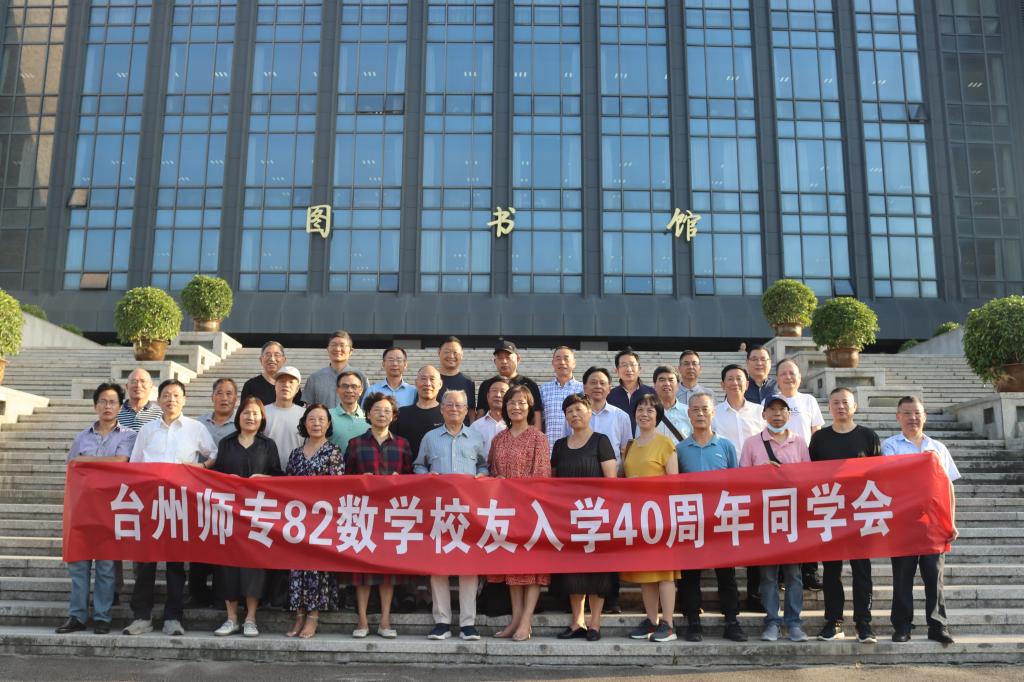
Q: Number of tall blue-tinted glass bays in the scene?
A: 10